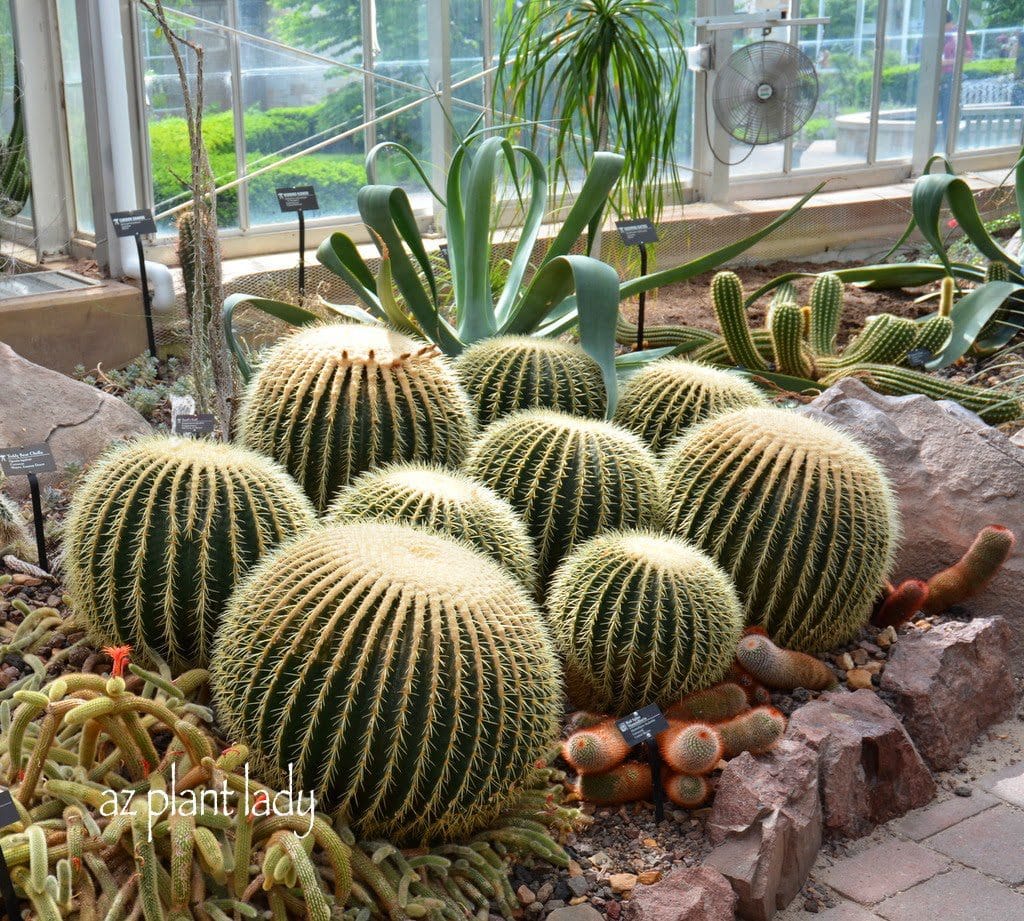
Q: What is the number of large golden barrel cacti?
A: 9